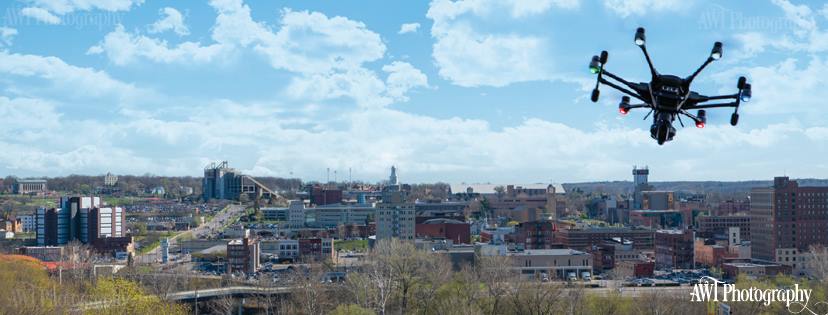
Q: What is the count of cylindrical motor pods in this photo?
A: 6